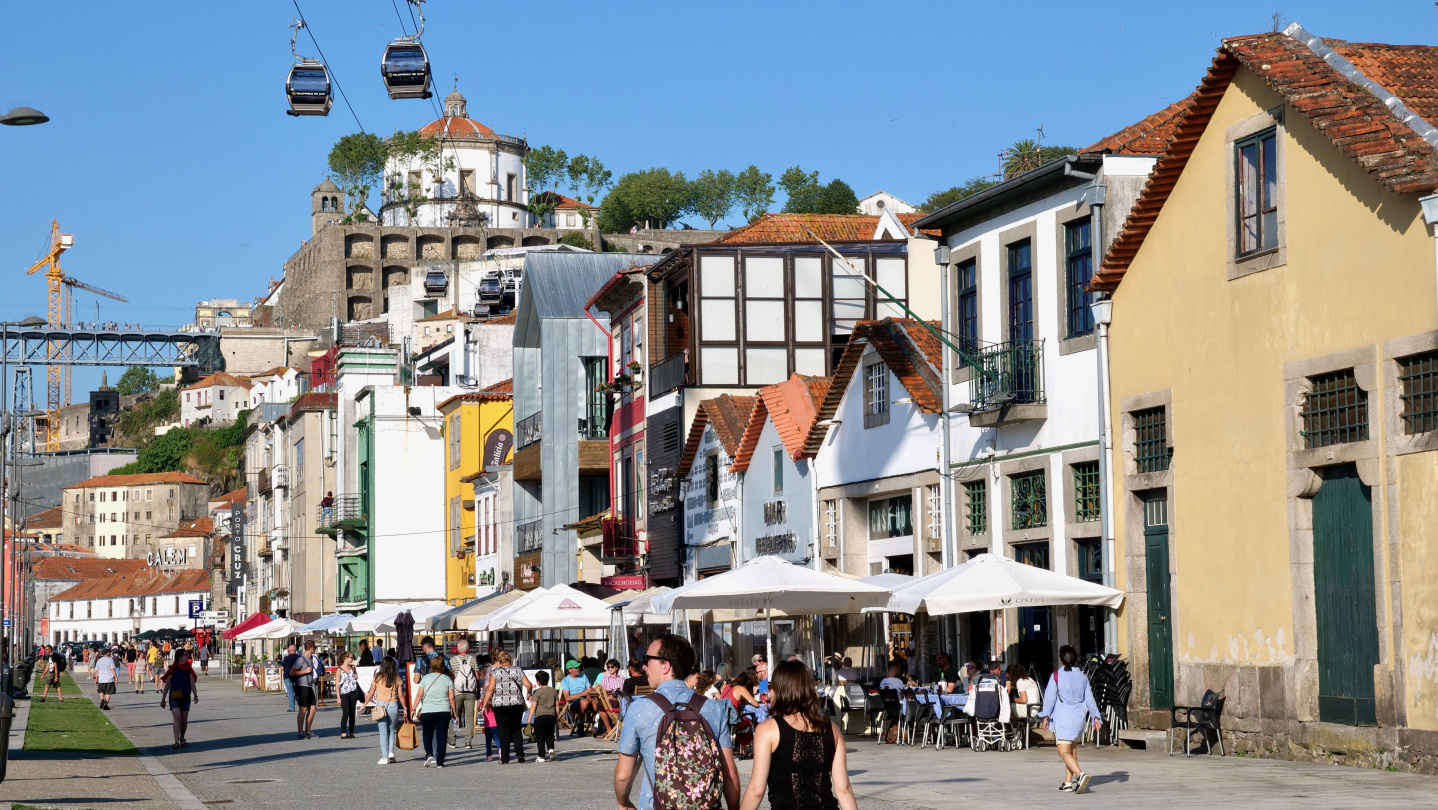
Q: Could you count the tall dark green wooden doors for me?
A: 2